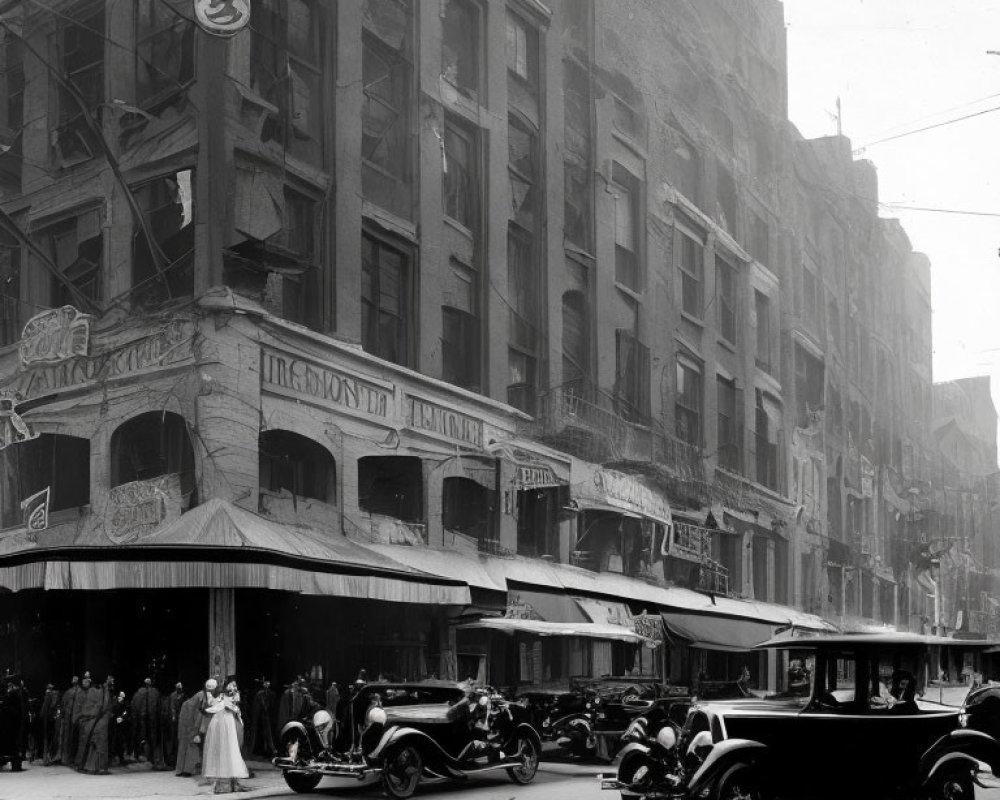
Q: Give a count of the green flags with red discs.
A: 0